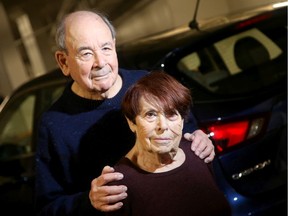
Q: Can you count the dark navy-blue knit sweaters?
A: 1